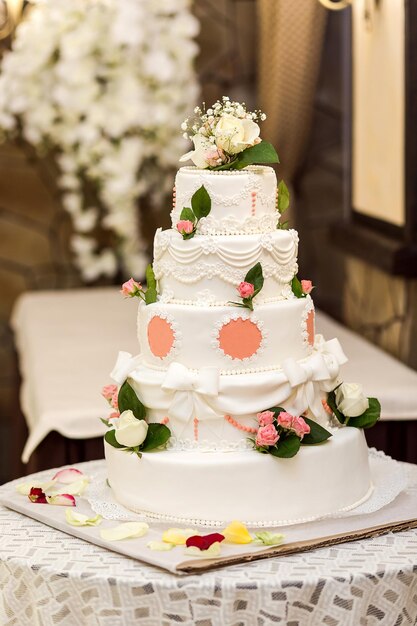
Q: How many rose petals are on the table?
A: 13